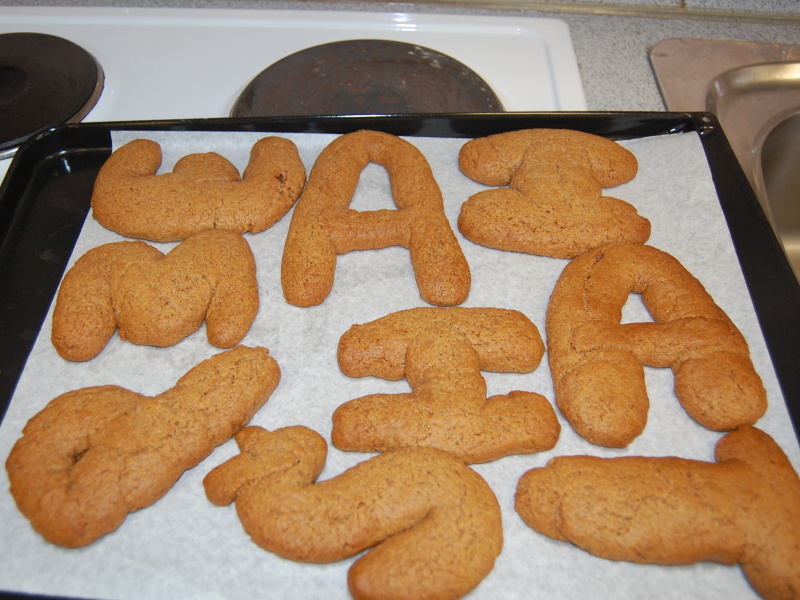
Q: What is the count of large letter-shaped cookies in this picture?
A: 9